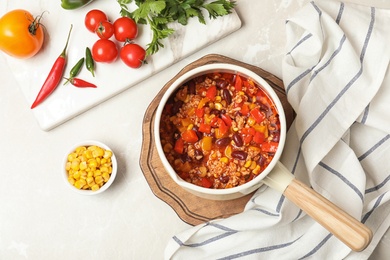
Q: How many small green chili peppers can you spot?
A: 2